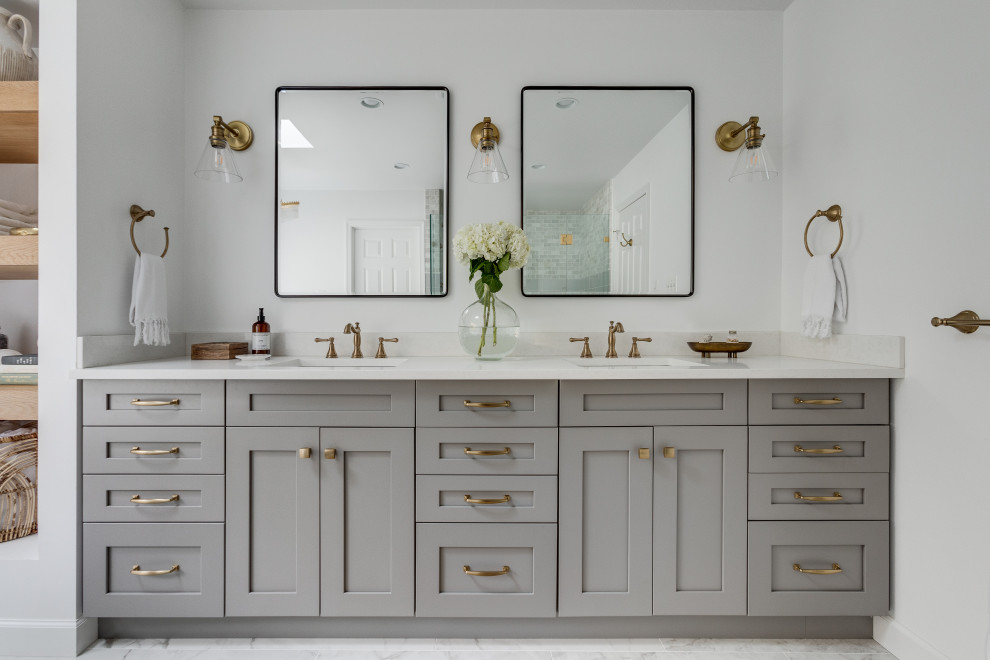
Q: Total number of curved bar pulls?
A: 12